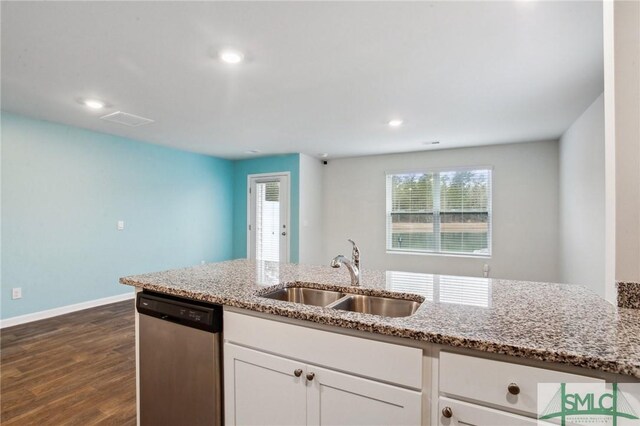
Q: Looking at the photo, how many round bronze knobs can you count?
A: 4